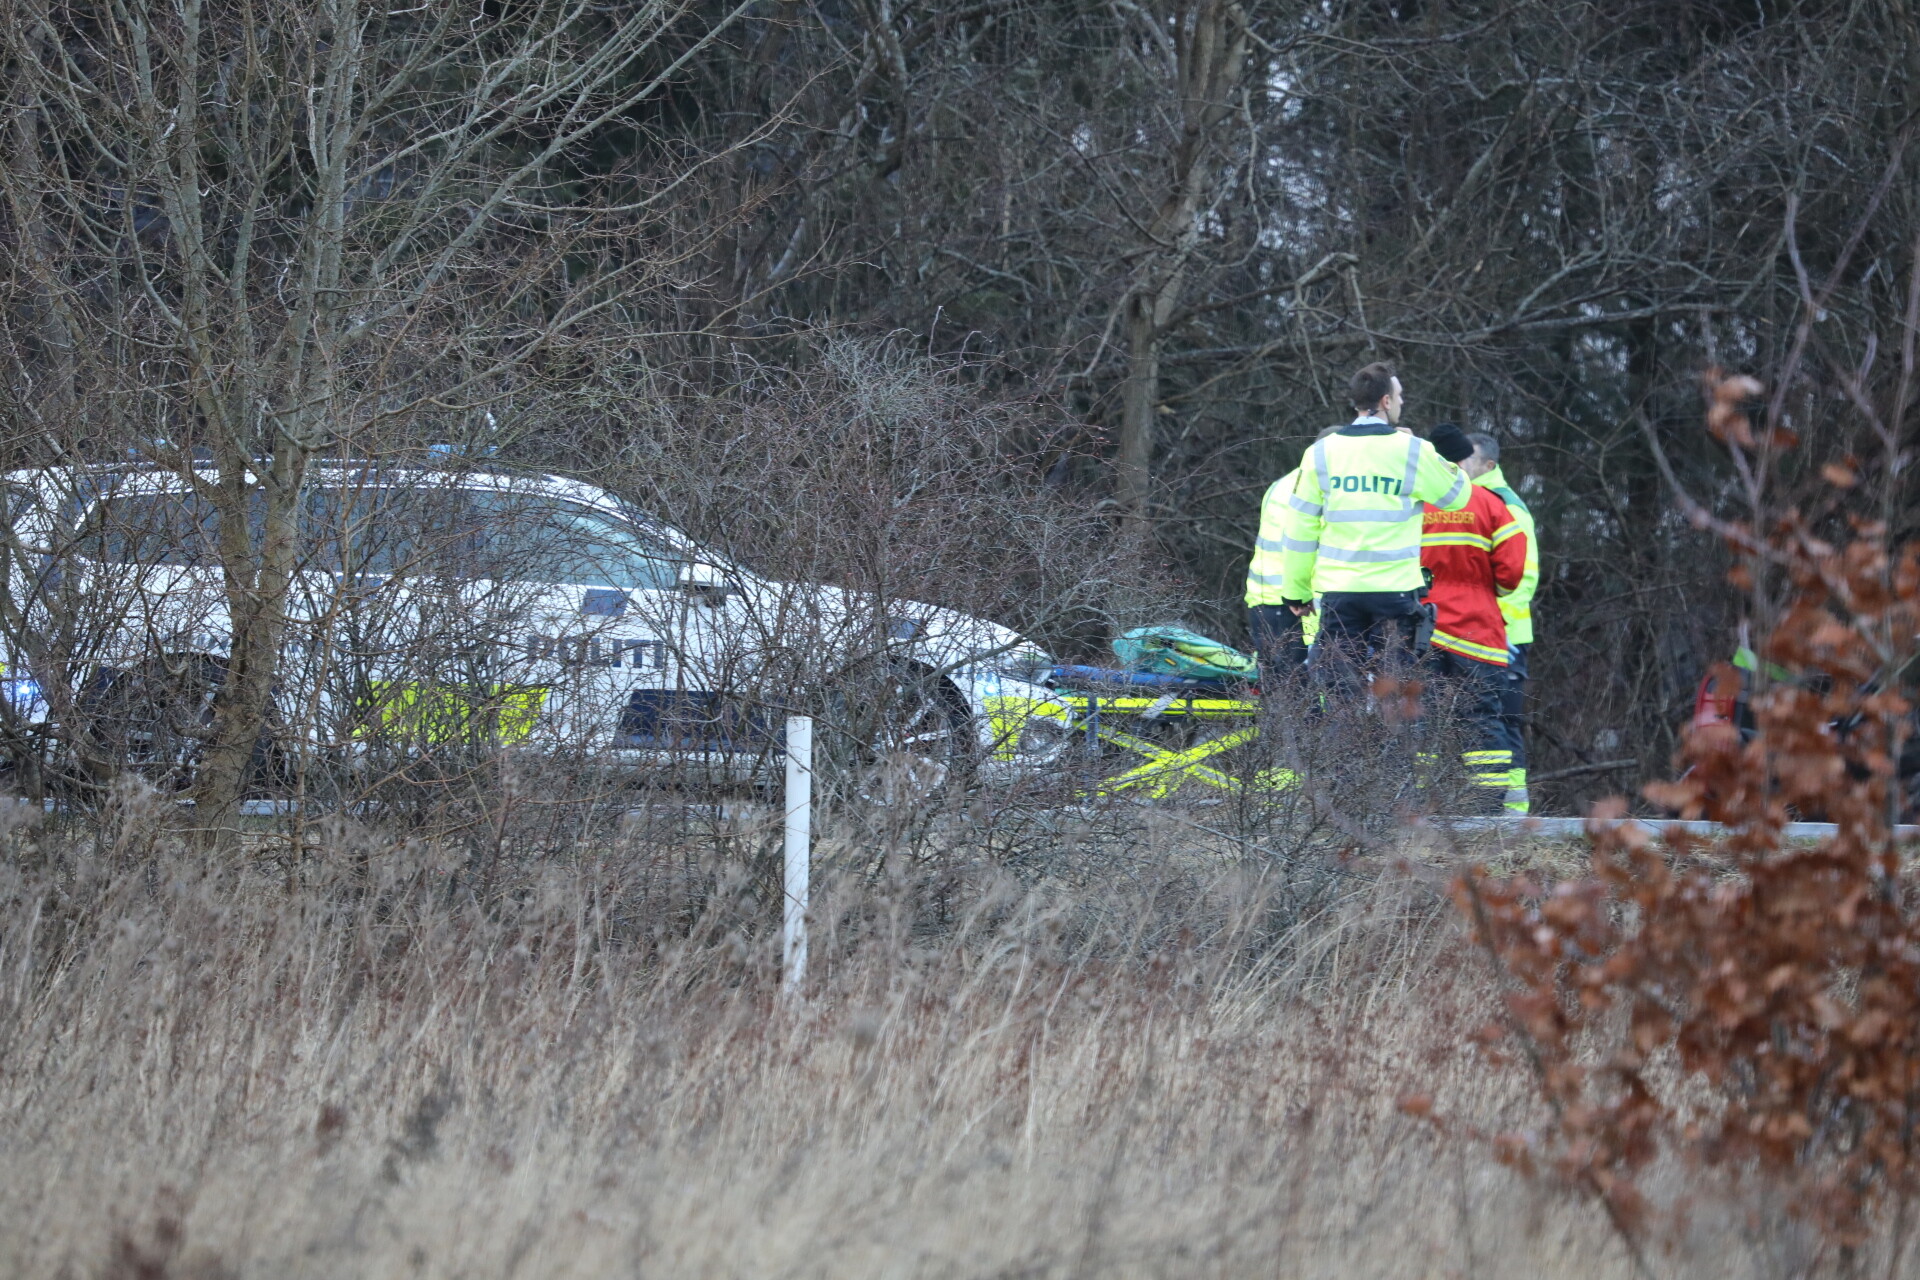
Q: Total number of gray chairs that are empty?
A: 0